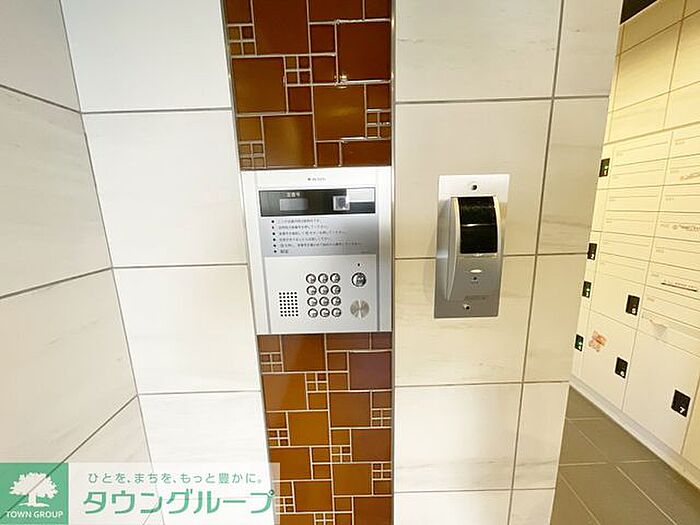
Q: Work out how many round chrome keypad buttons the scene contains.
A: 12